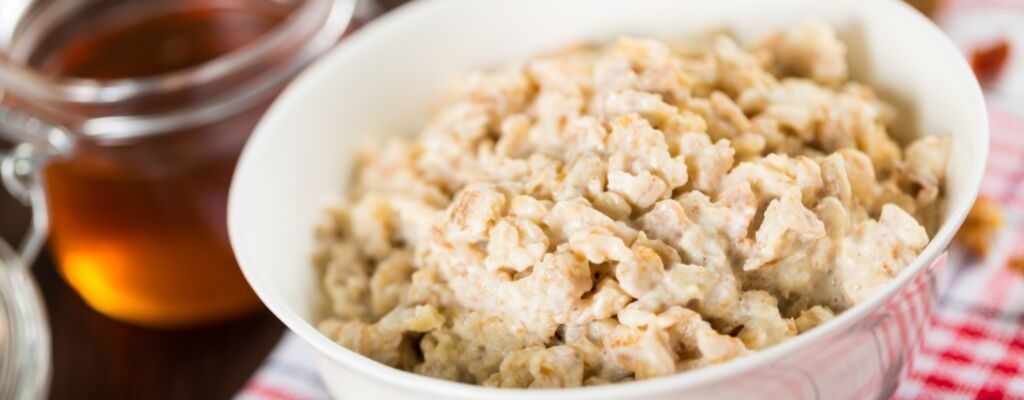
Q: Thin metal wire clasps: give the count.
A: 1